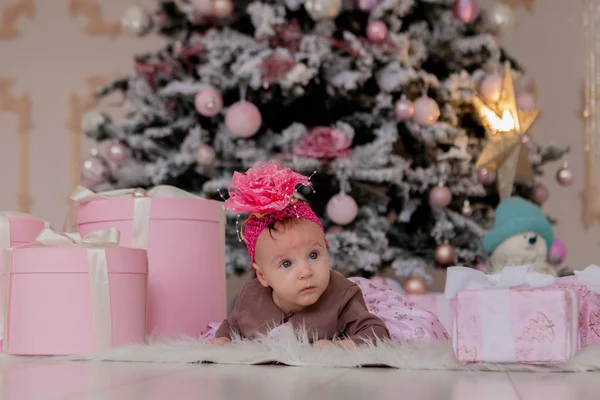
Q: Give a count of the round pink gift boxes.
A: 3